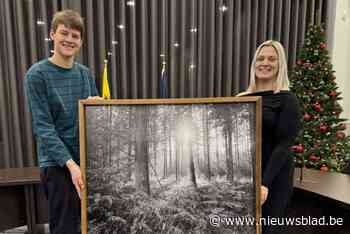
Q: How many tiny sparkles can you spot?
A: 12